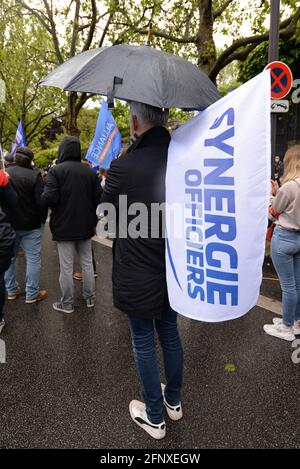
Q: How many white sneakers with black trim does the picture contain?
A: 2